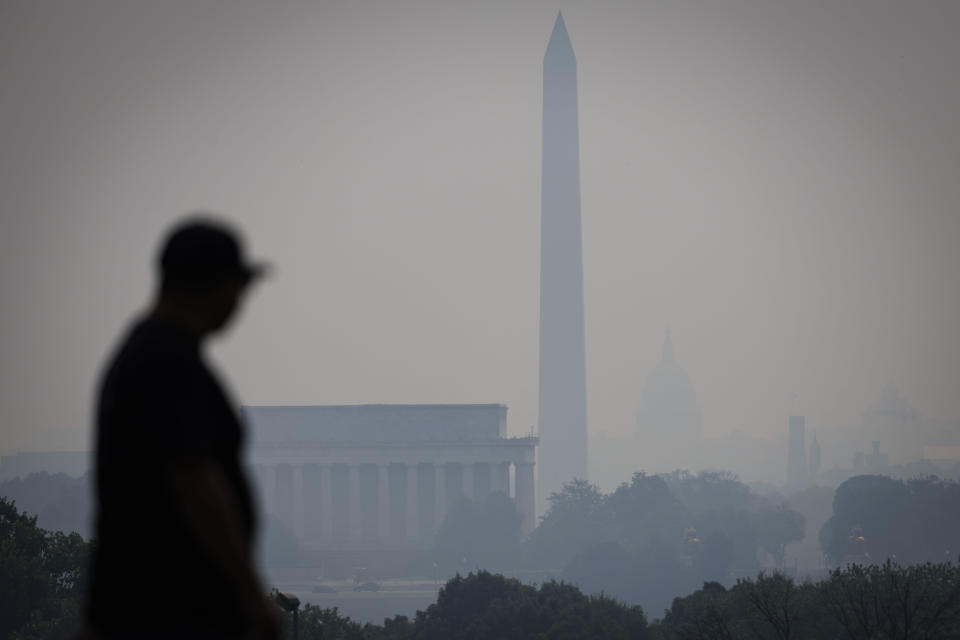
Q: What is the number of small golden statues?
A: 2